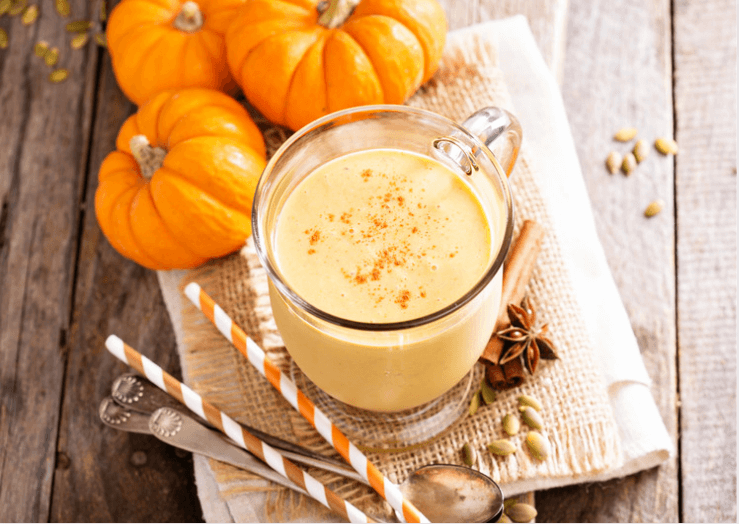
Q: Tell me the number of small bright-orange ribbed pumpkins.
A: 3